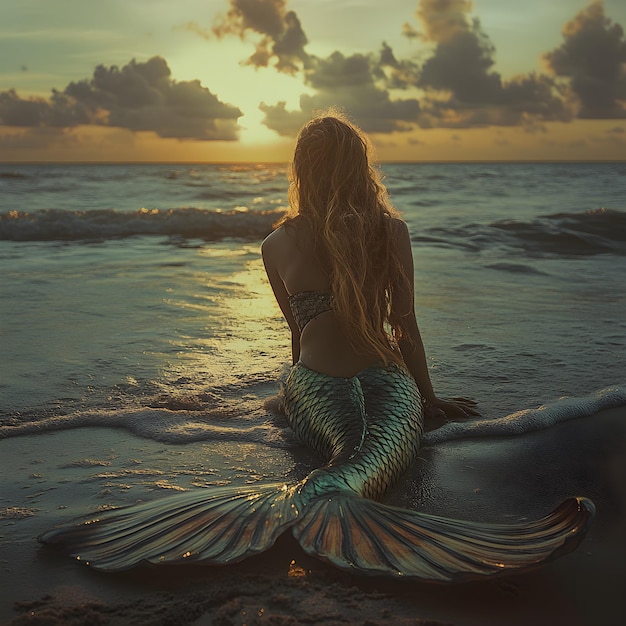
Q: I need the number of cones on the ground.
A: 0